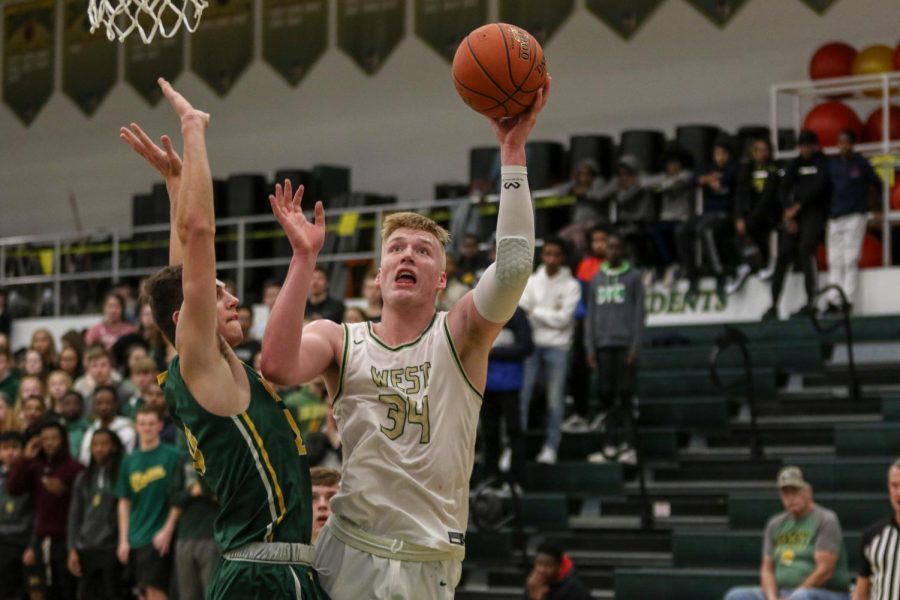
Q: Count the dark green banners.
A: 11